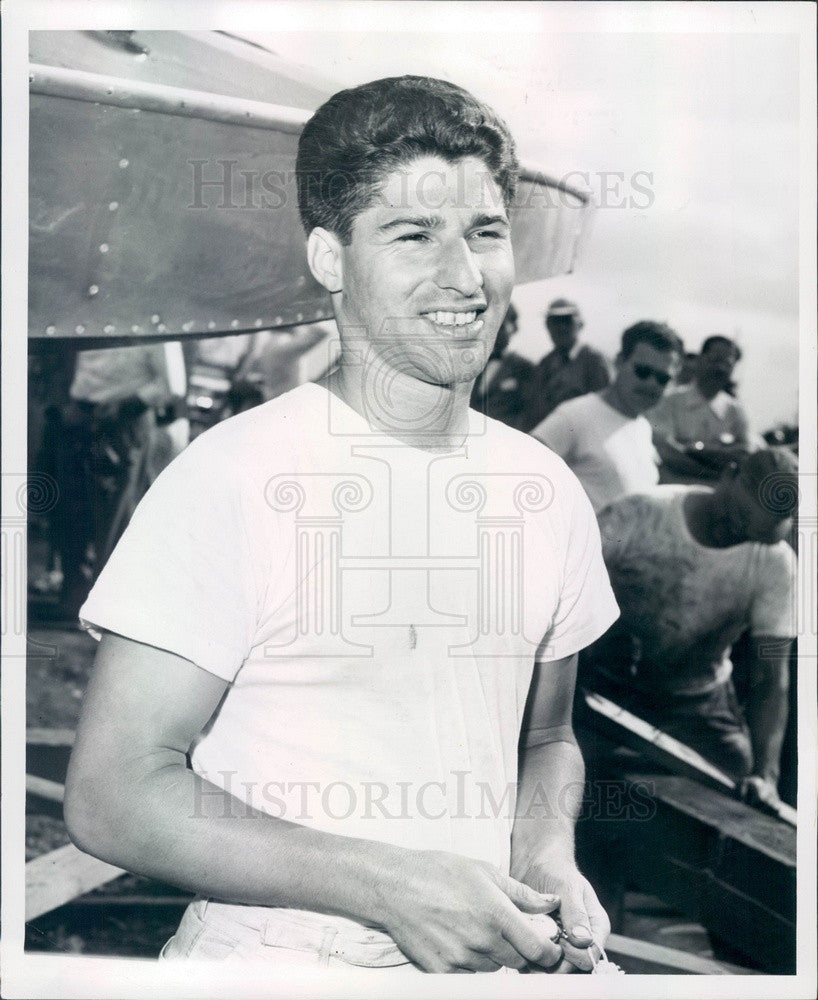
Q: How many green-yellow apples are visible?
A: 0